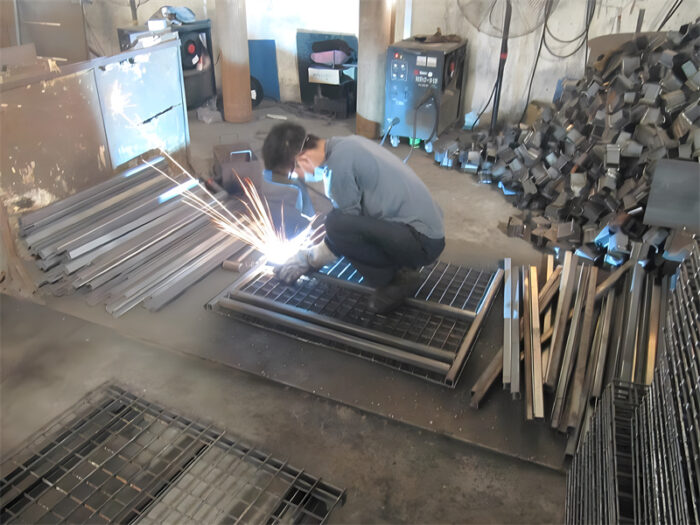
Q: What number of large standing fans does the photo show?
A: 1